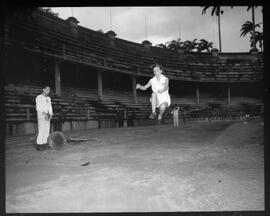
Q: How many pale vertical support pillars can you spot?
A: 5